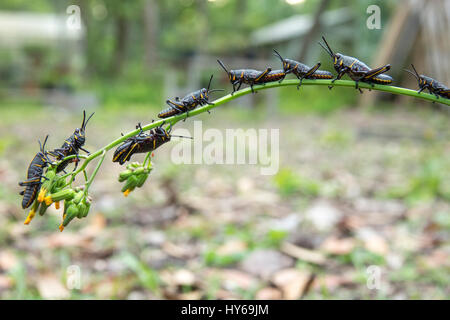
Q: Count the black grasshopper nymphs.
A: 8